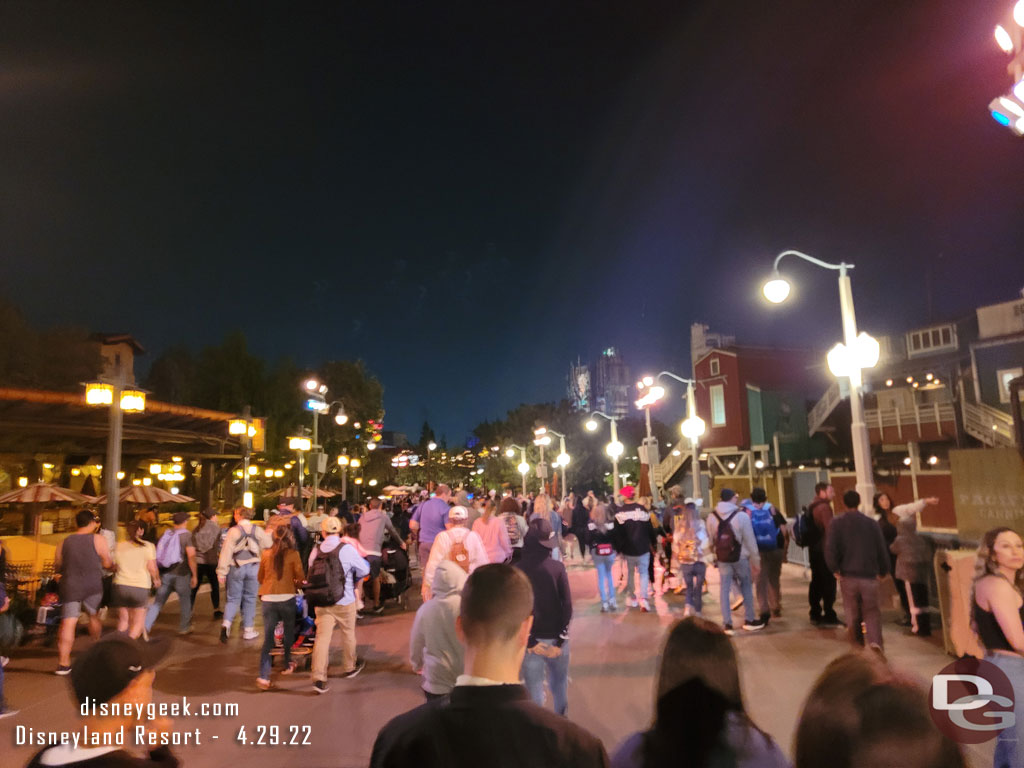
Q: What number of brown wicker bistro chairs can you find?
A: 0